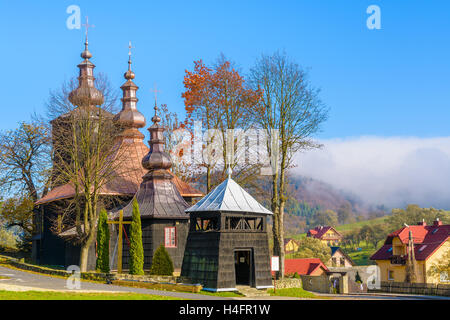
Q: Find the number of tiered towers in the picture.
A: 3